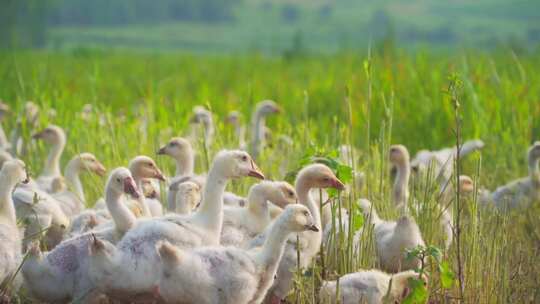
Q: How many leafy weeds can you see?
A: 2